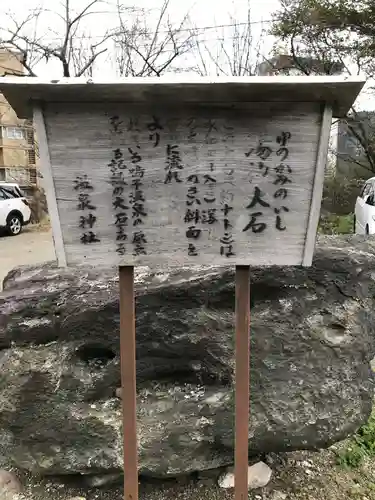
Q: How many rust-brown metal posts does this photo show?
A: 2